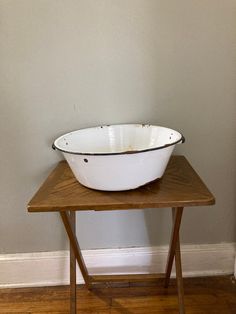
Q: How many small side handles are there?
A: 2